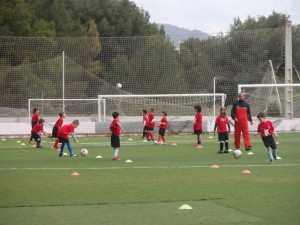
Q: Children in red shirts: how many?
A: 11